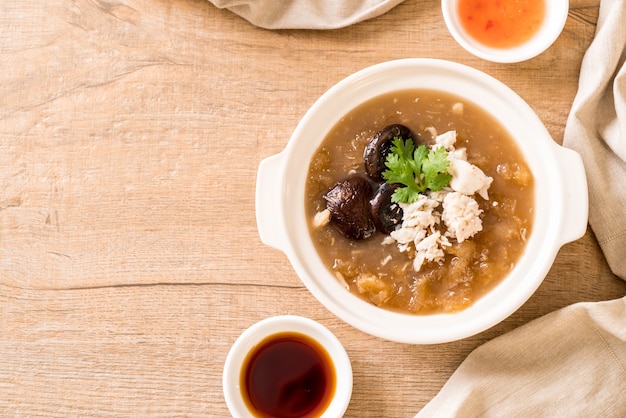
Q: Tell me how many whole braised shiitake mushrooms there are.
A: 3